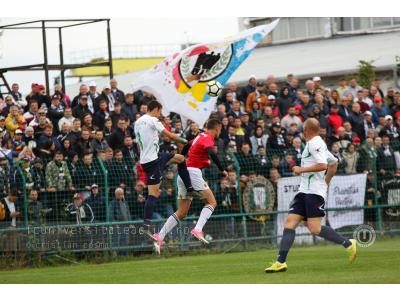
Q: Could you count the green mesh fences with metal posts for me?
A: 1